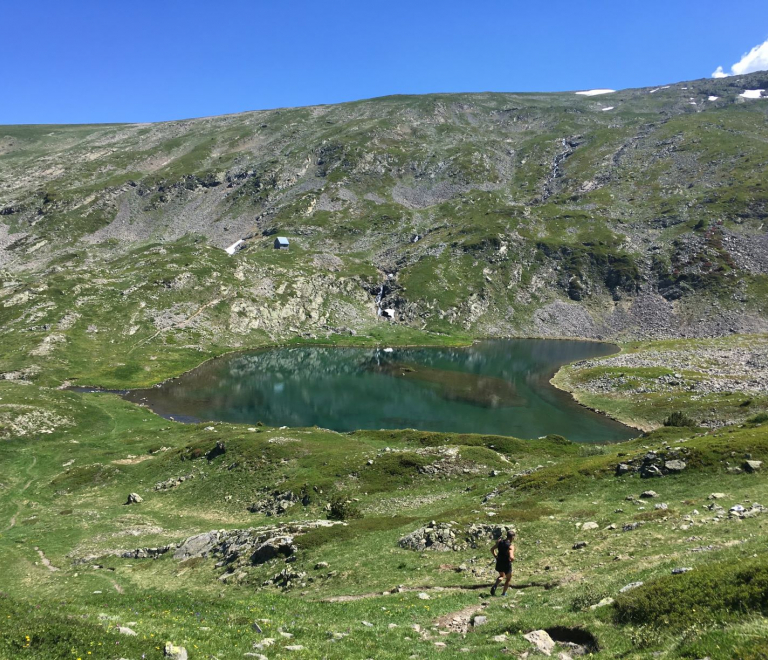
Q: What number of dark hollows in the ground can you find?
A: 1